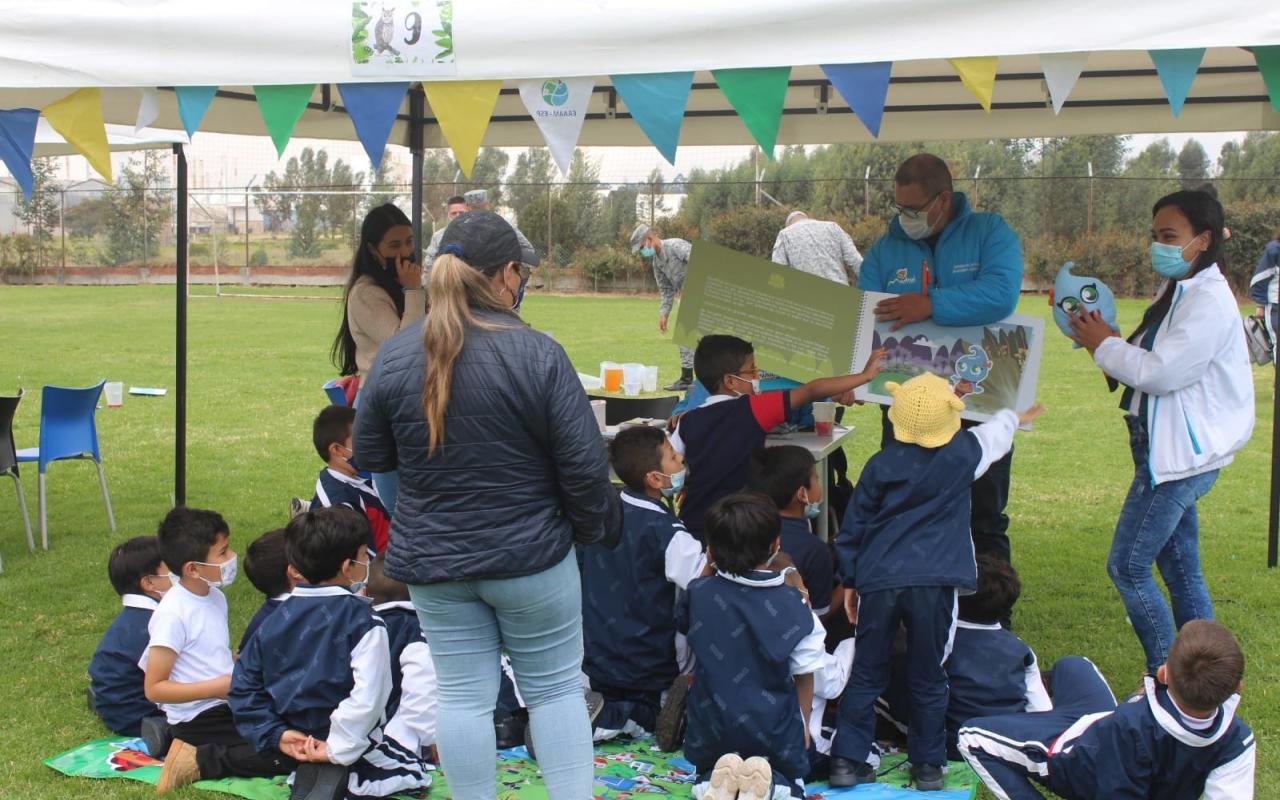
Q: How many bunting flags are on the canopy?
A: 15